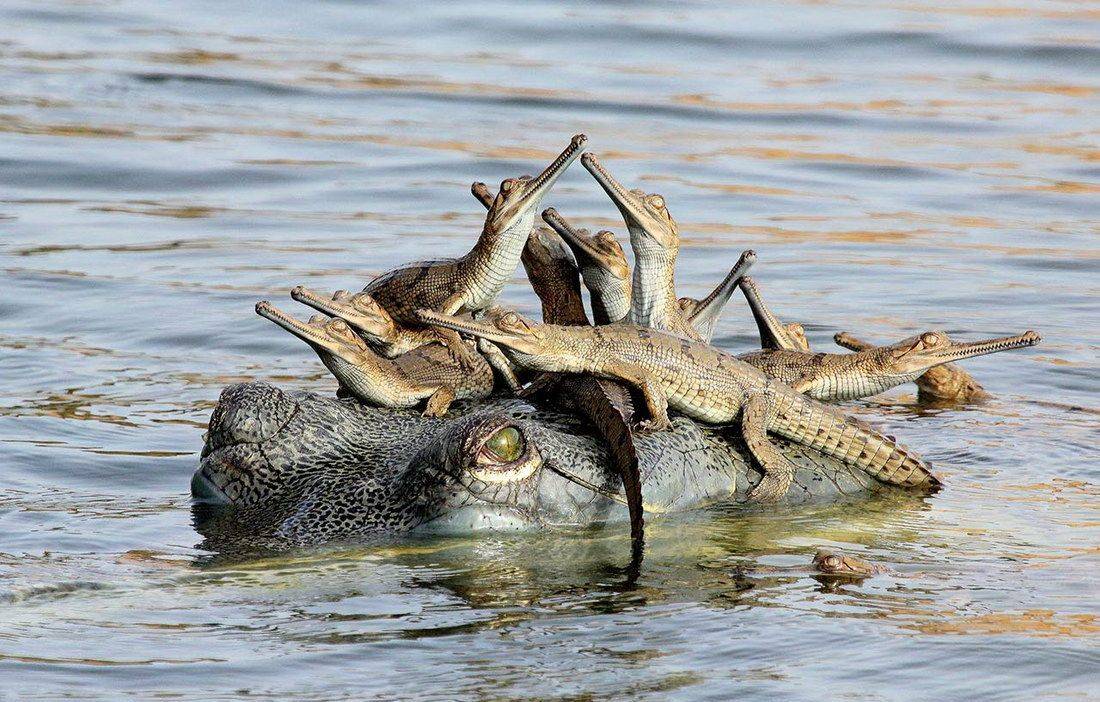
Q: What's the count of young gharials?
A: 12